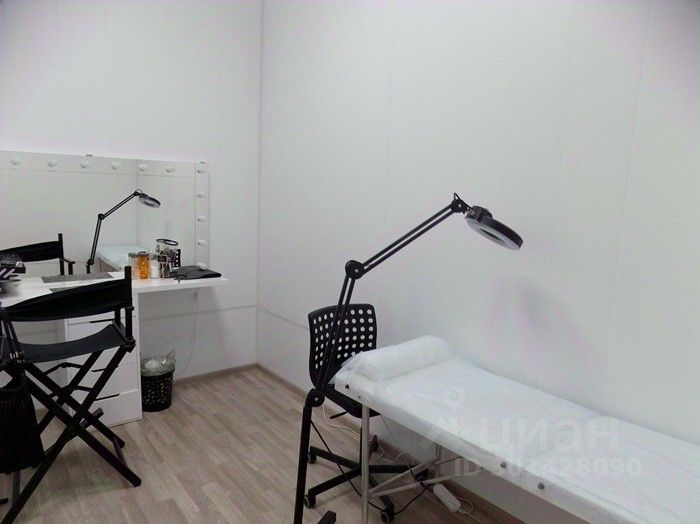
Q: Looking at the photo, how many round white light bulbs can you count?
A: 11